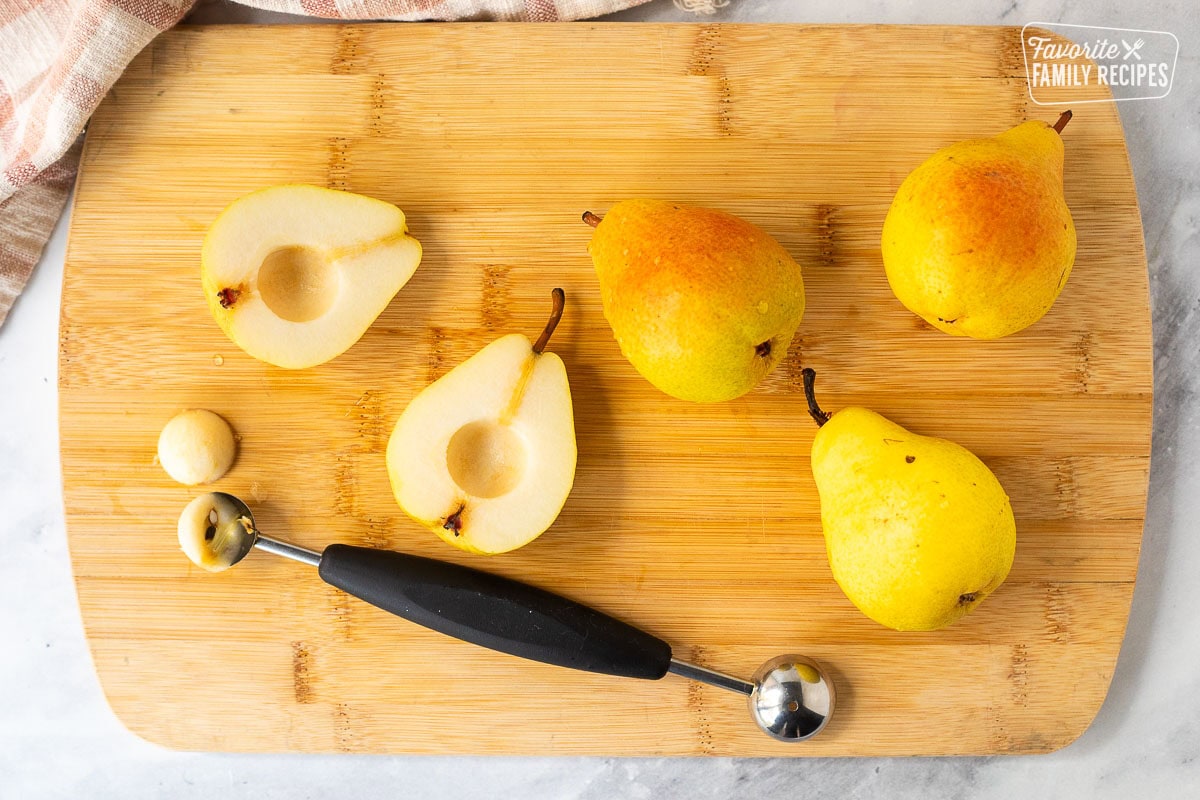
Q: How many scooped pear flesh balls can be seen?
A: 2